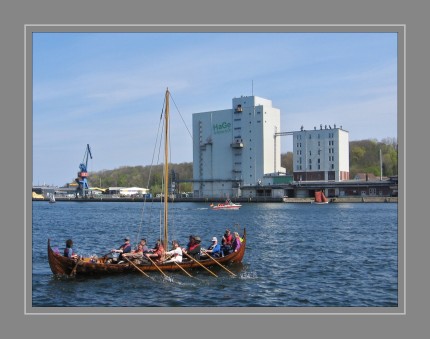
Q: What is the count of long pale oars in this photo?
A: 5